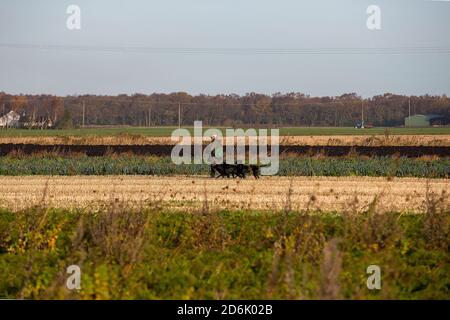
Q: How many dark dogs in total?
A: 3